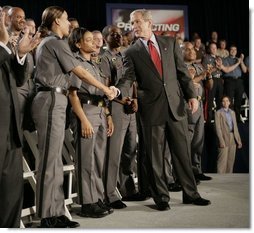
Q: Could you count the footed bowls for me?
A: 0